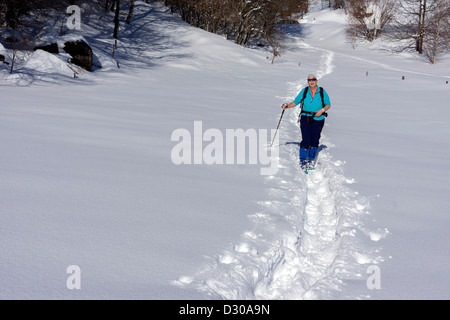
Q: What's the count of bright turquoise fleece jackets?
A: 1